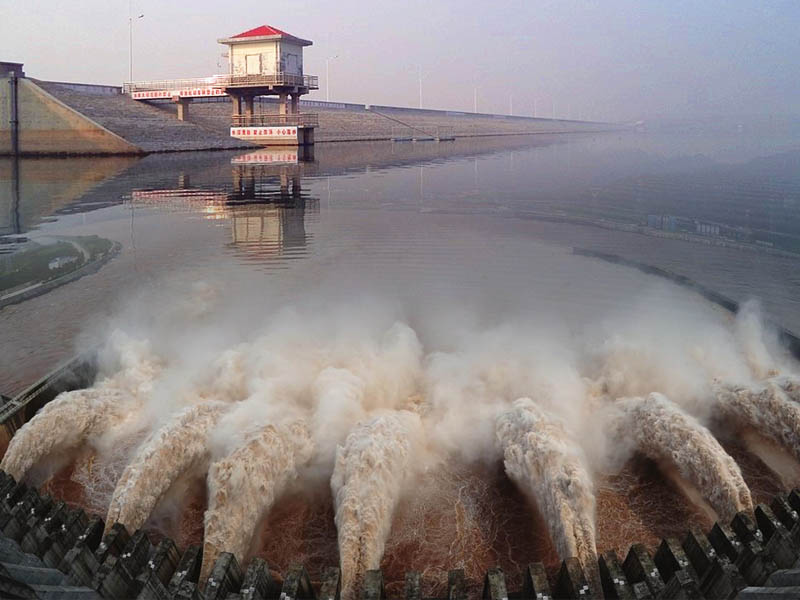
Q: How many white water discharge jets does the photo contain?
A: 7